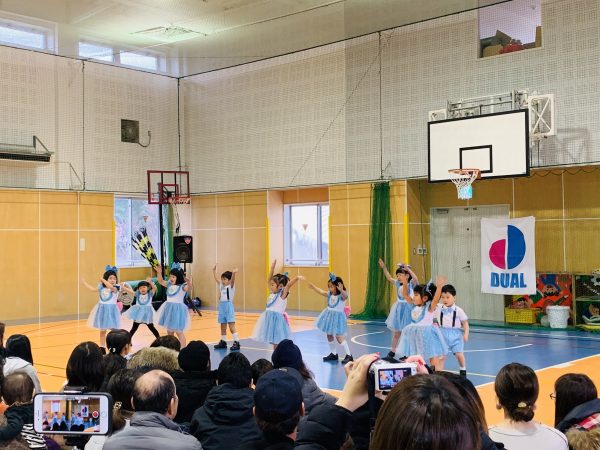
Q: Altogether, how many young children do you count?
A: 9